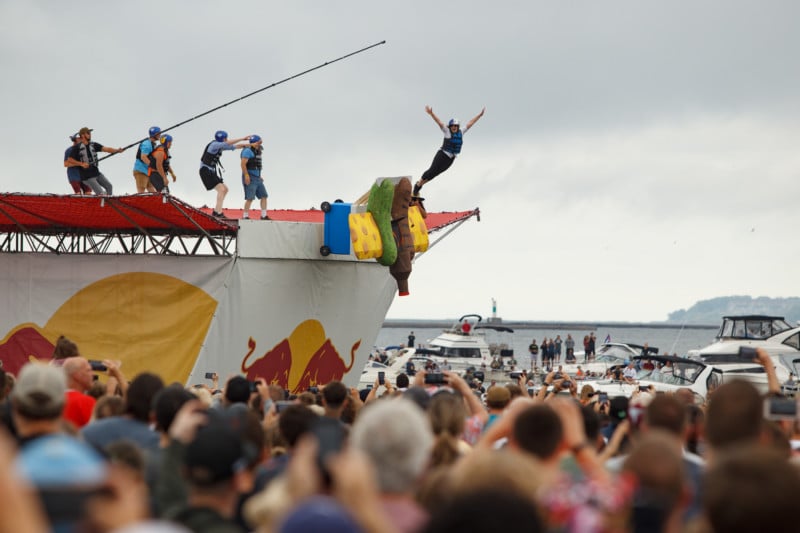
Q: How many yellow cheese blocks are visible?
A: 2